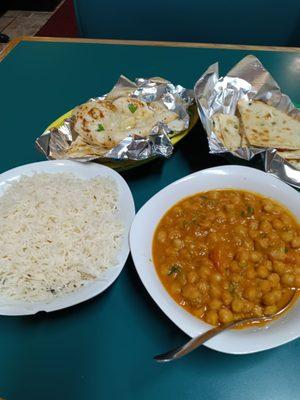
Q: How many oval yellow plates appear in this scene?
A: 1